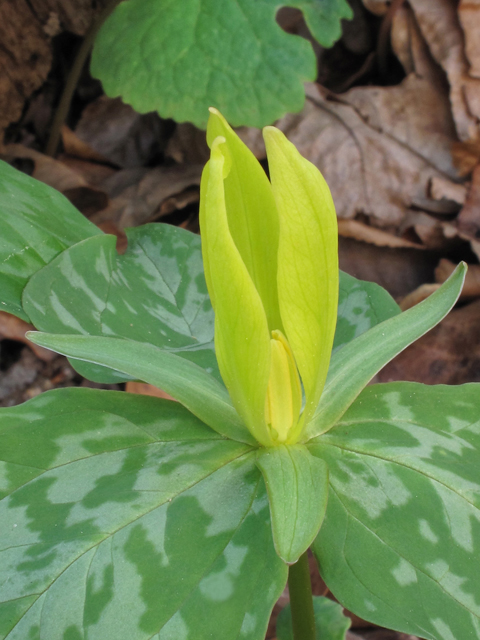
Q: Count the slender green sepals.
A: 3